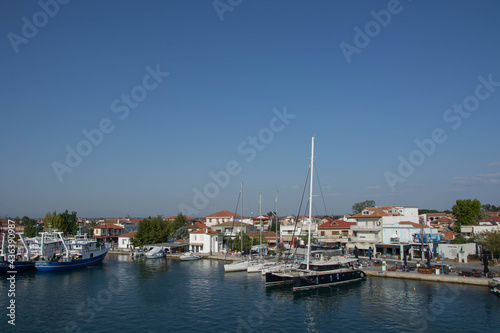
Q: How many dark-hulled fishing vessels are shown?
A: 2